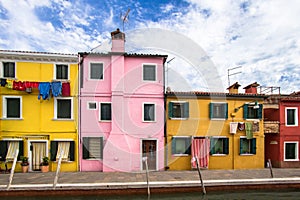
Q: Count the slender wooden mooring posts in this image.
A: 5